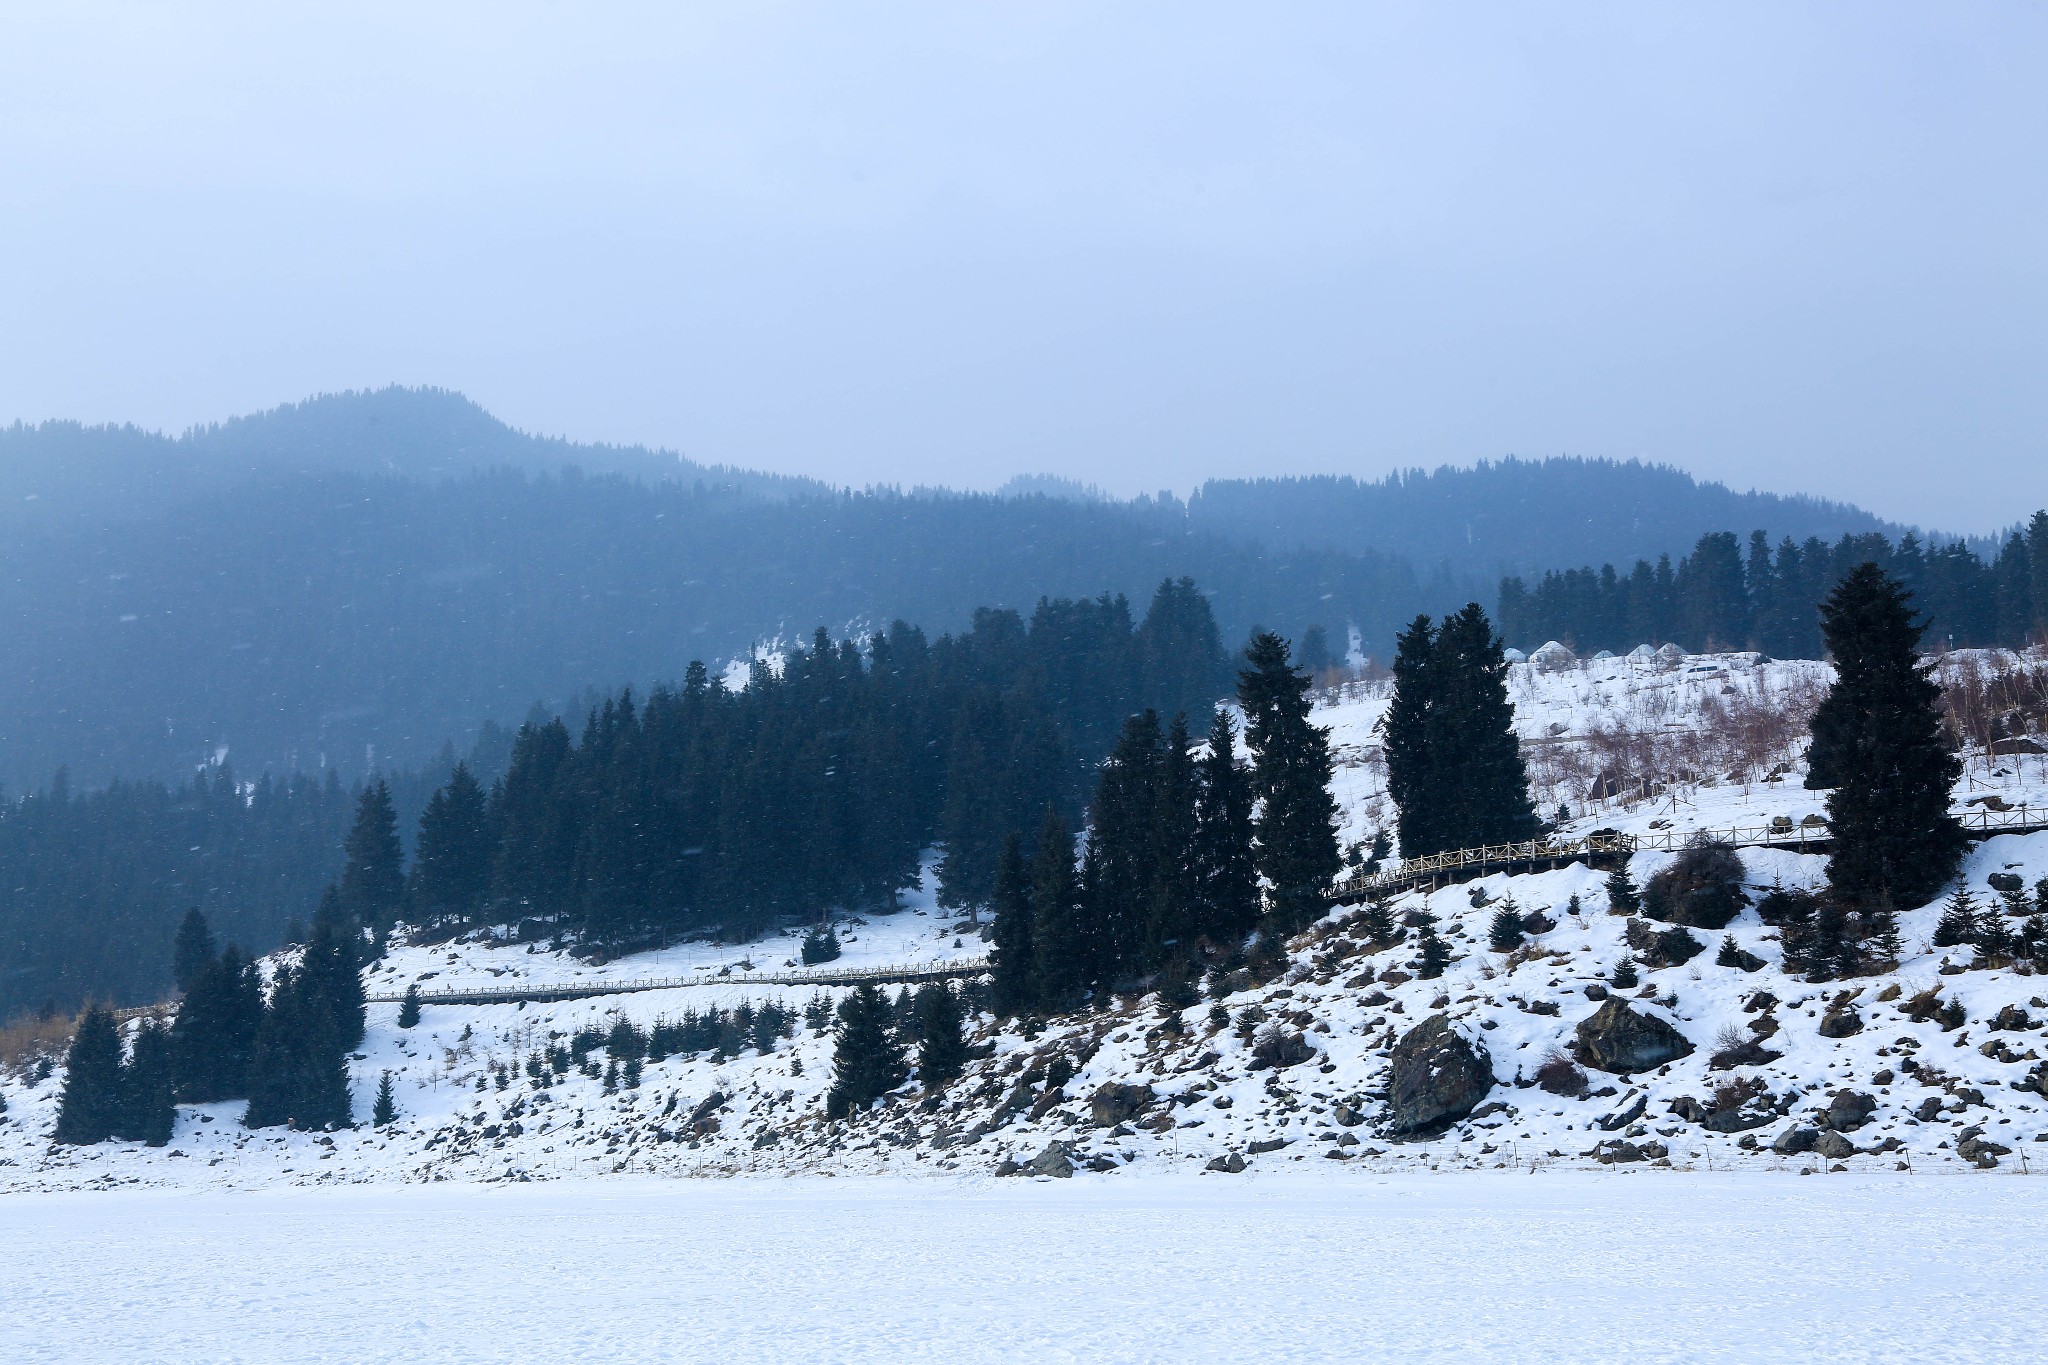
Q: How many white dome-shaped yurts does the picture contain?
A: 5